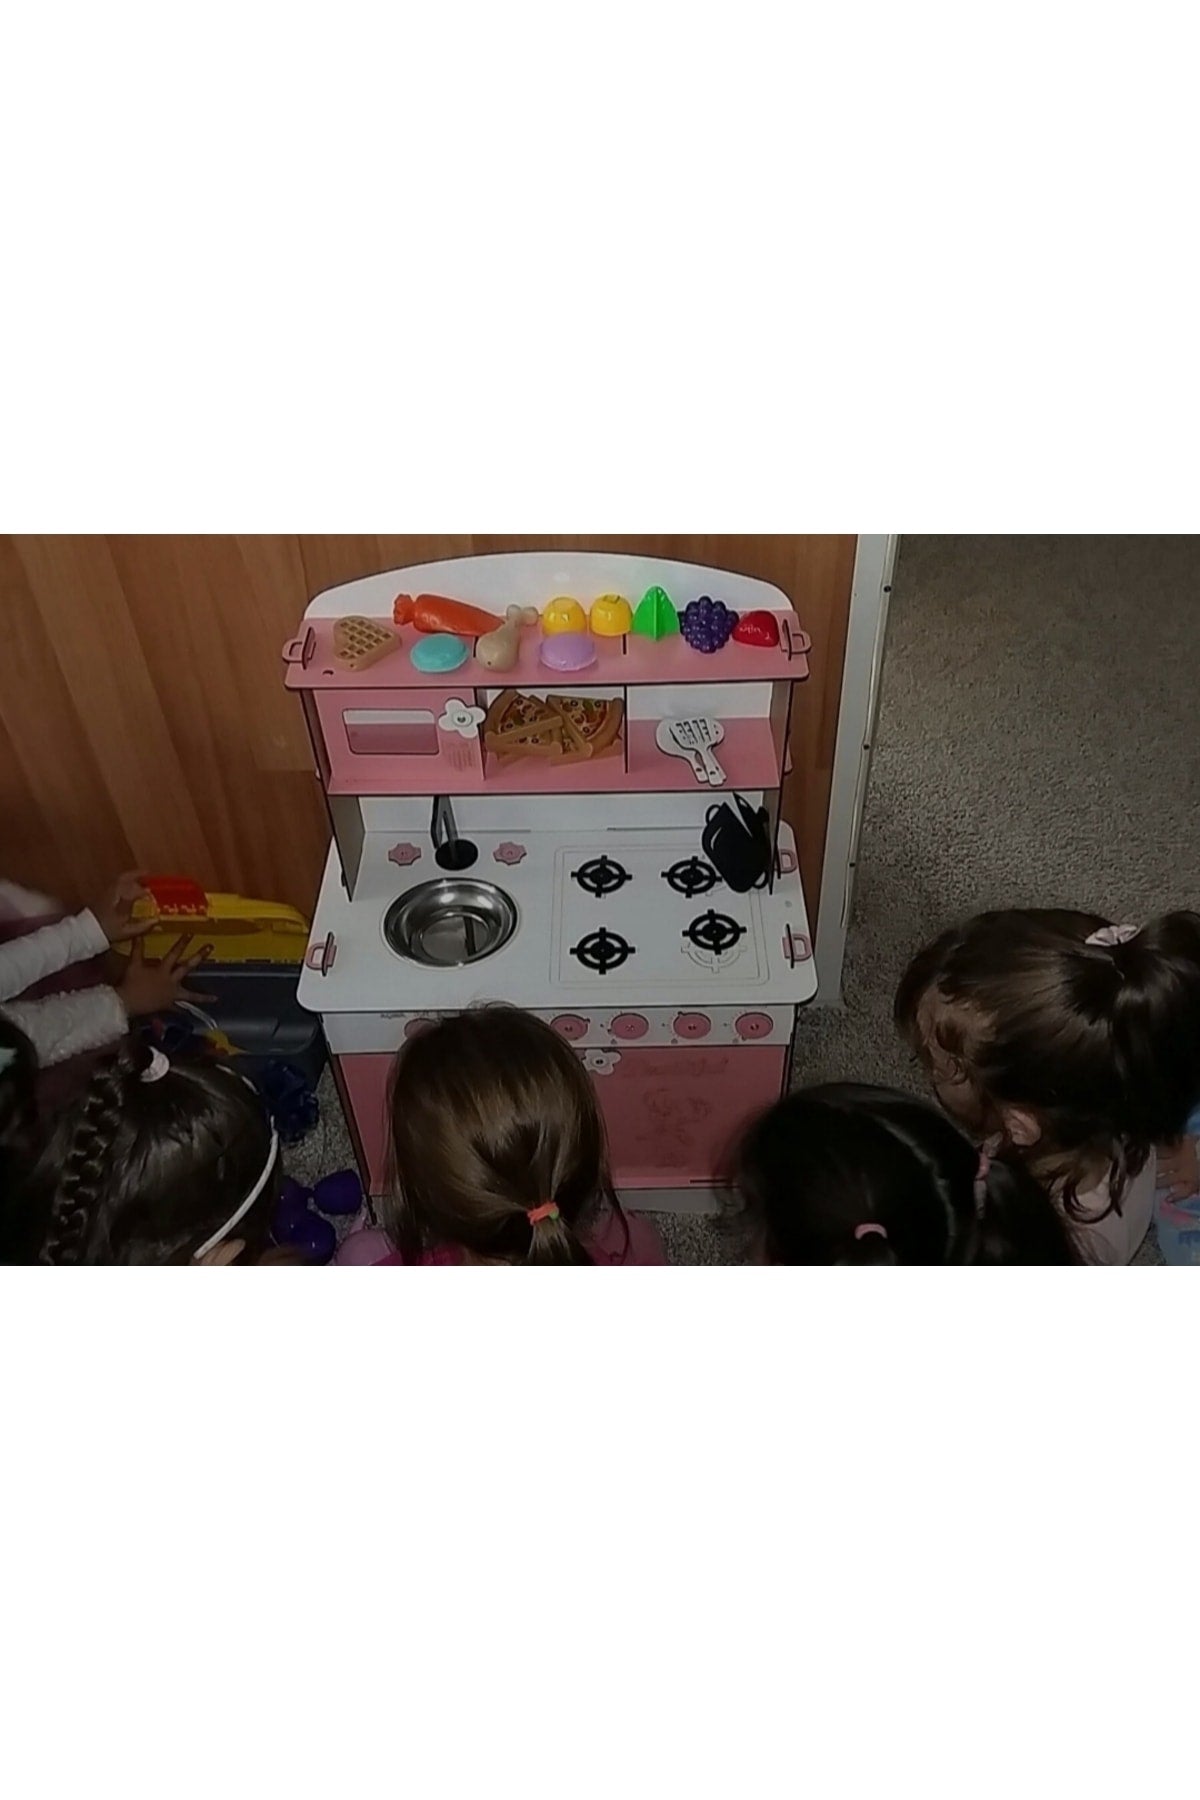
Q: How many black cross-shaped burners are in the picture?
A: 4